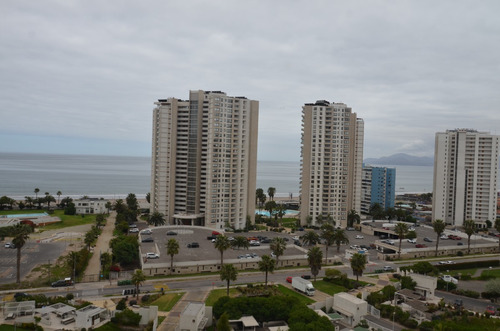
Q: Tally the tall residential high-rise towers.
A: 3